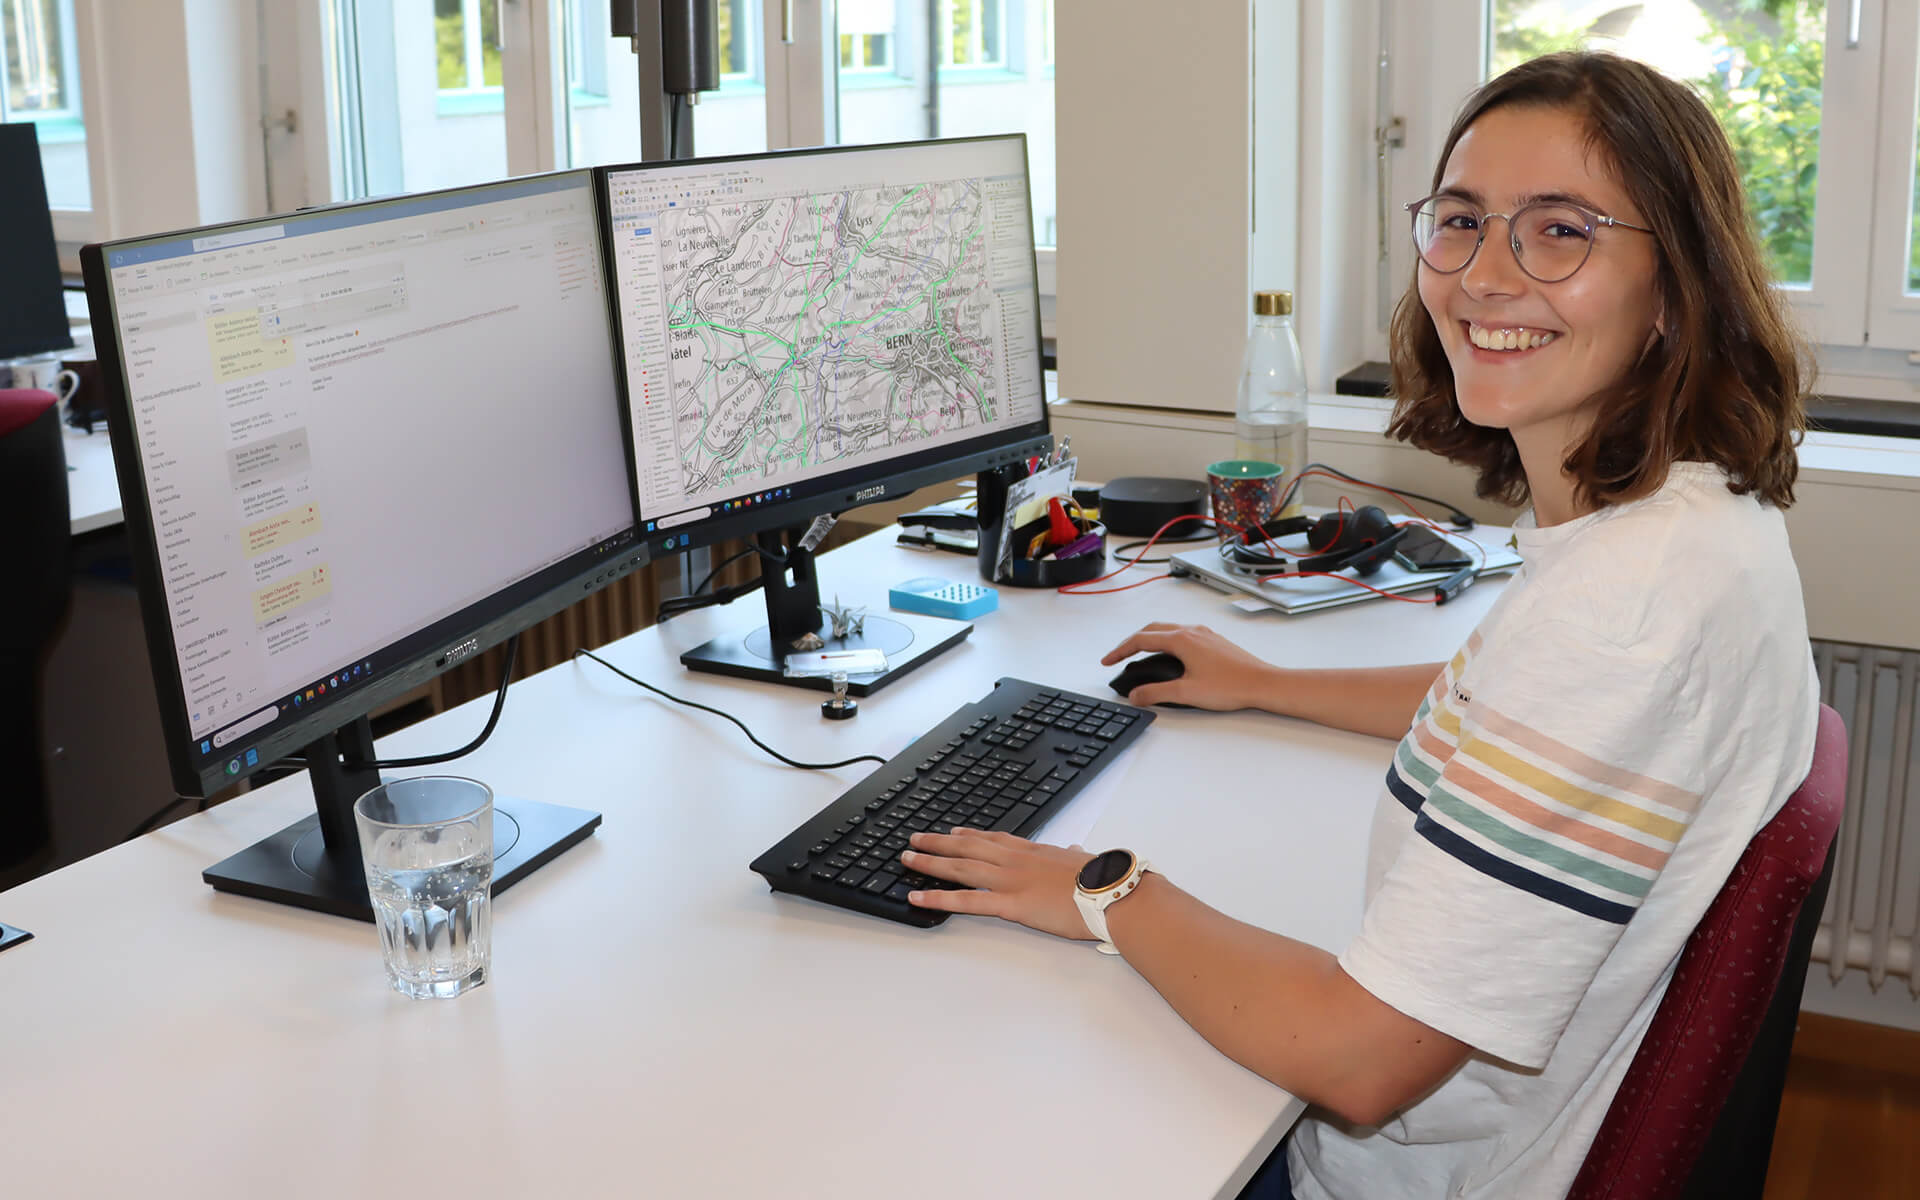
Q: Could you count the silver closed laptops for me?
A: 1